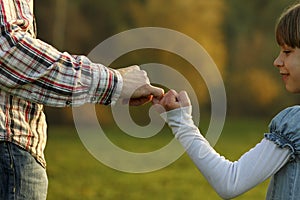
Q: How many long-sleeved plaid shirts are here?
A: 1